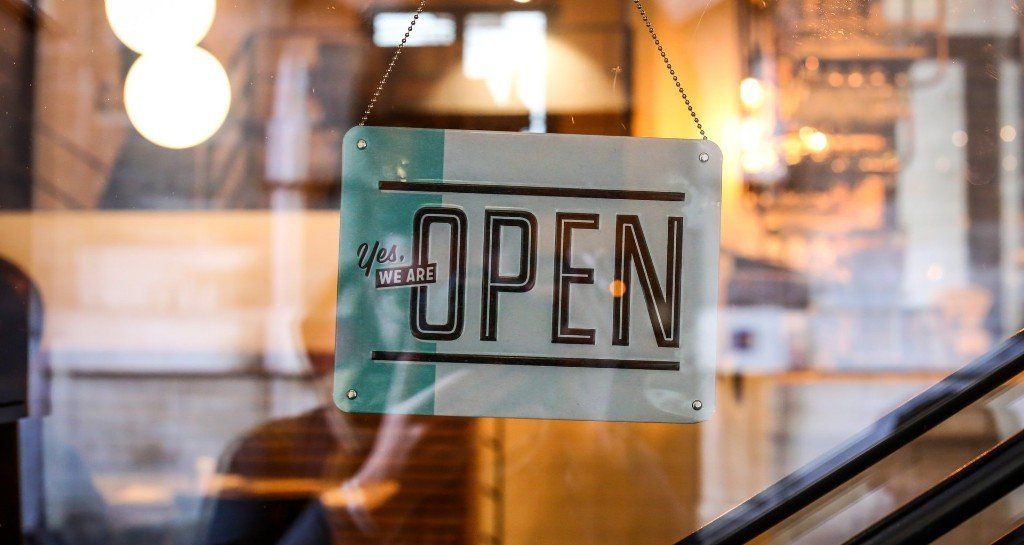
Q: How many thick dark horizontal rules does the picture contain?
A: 2